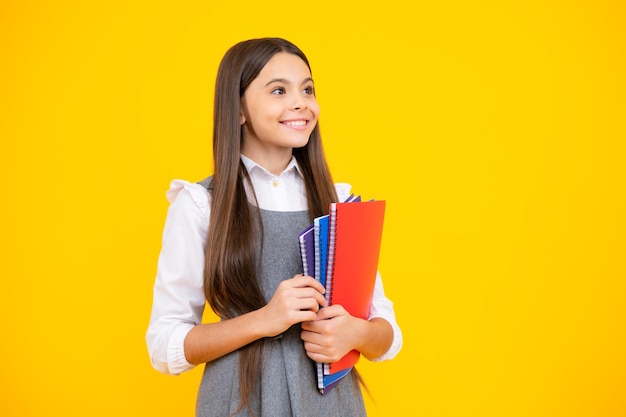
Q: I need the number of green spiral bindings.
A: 0